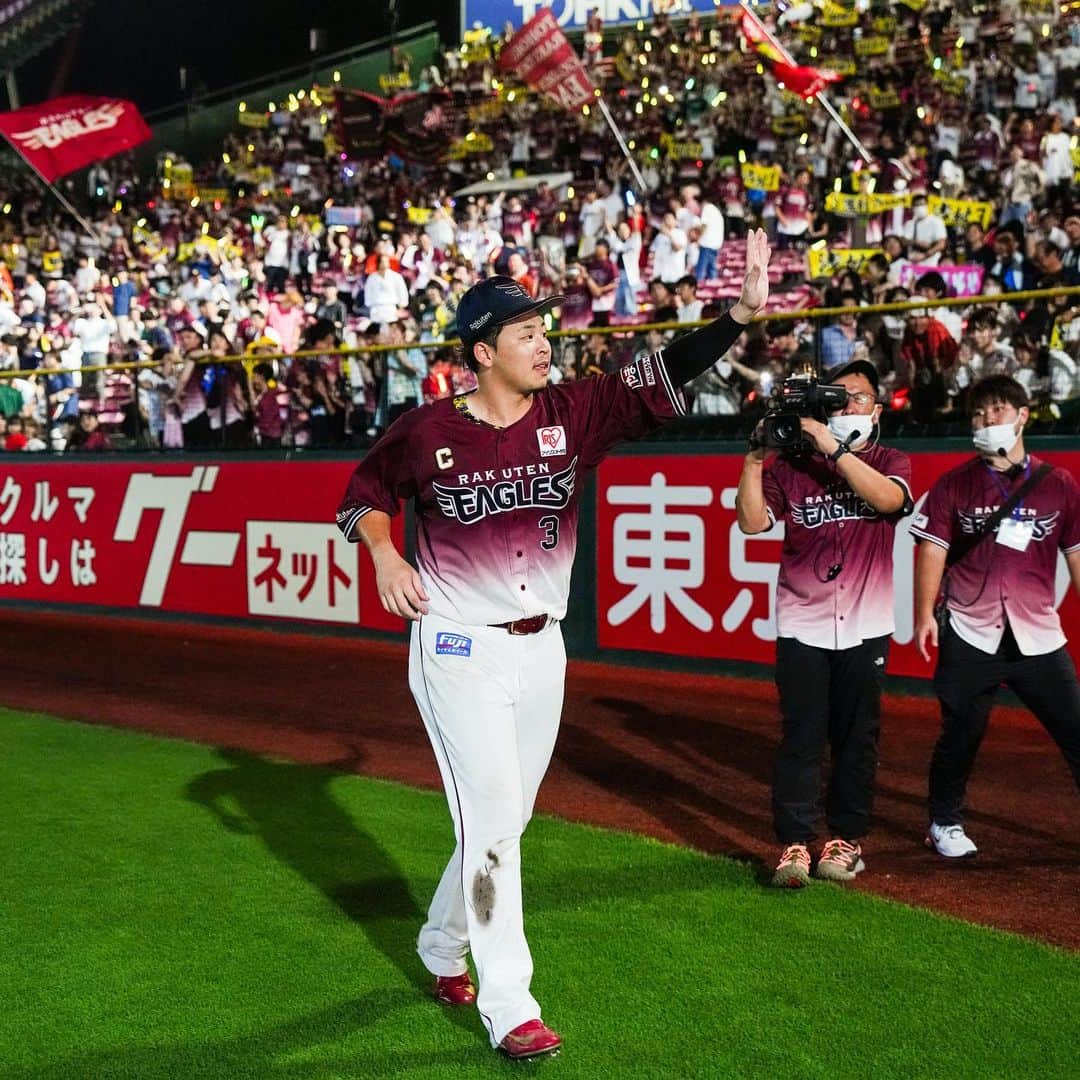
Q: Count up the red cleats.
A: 2